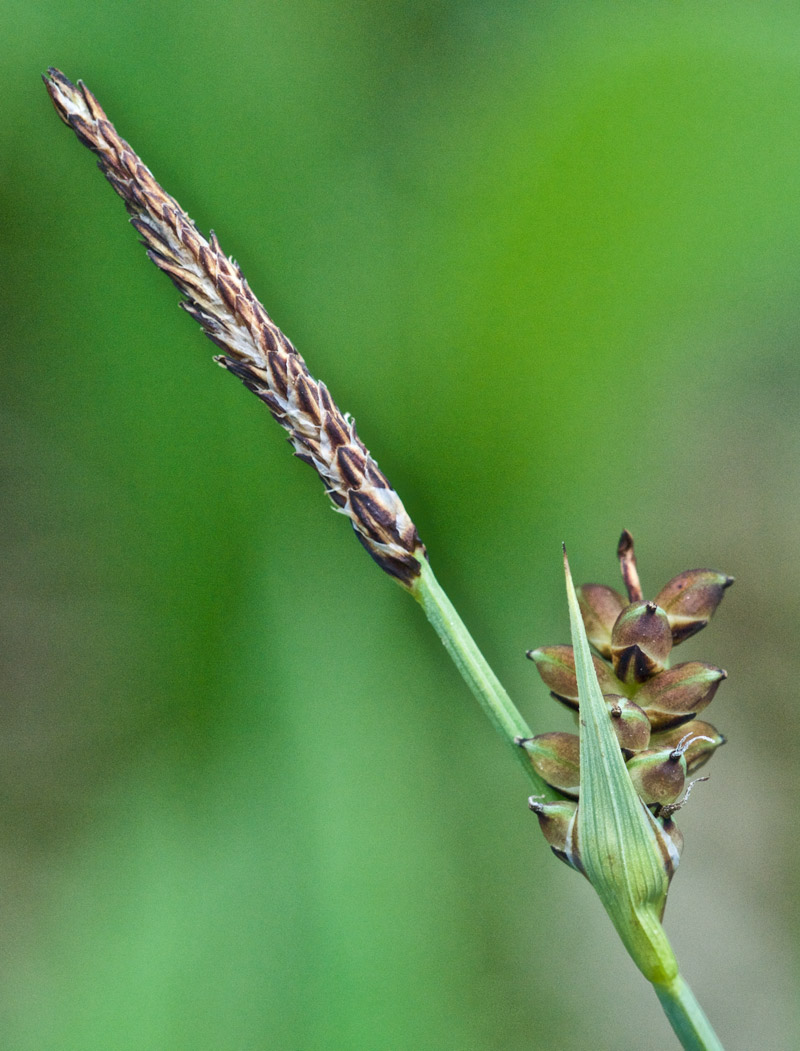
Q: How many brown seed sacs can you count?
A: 11